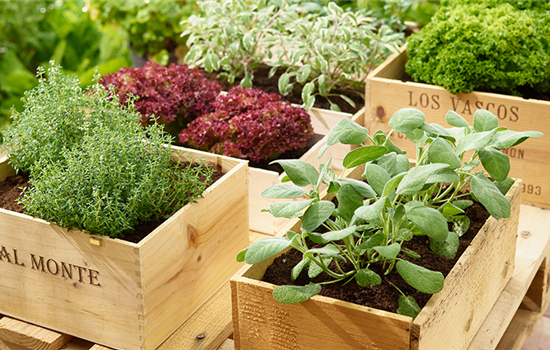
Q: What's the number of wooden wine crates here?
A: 5